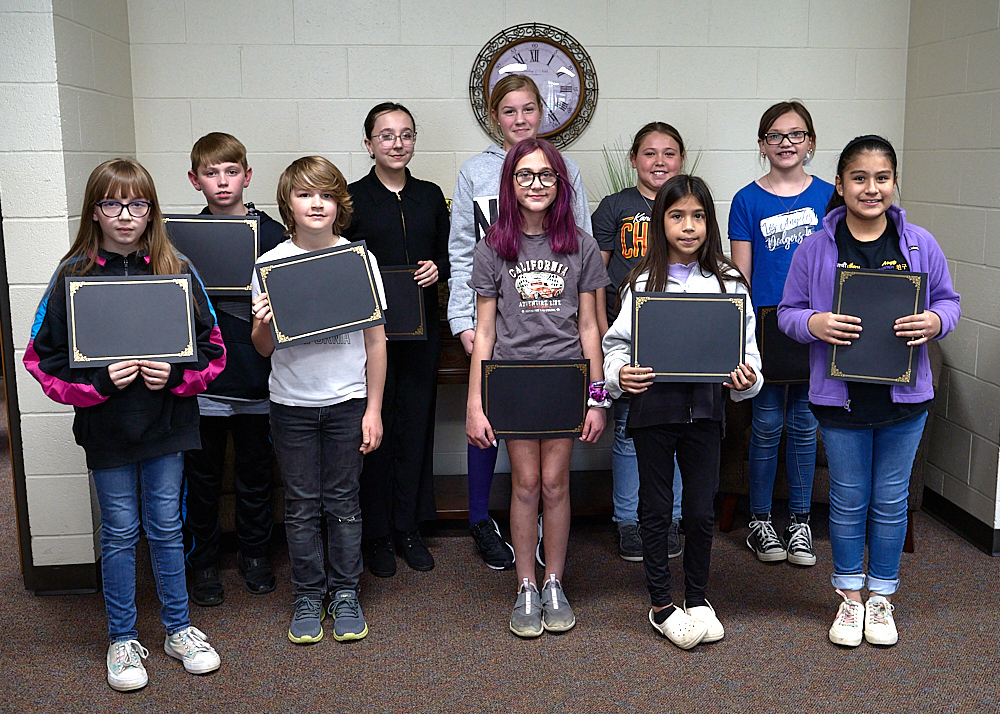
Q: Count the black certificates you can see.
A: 8